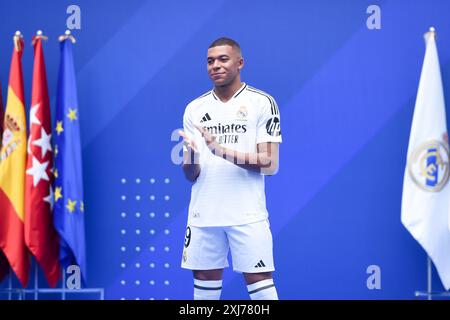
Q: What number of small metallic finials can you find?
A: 4